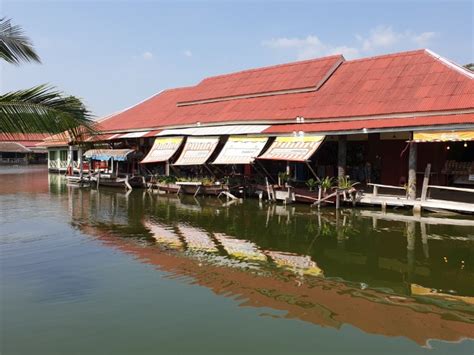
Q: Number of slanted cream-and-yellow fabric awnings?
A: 4